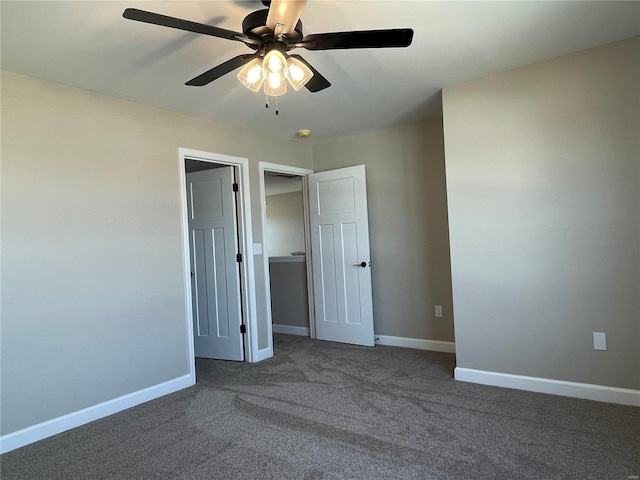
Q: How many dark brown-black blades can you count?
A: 4